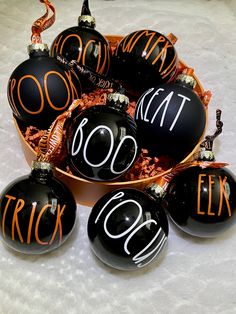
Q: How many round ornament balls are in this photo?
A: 8